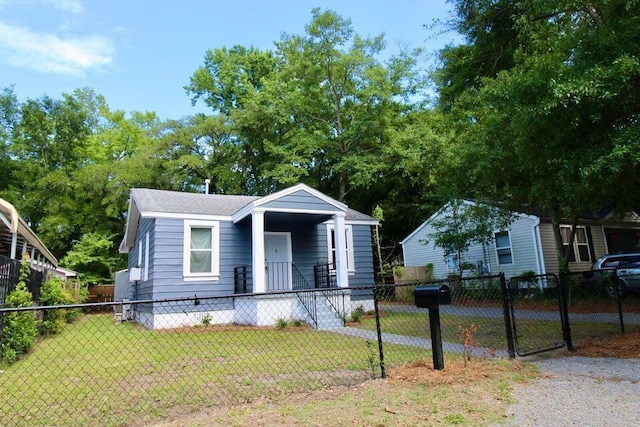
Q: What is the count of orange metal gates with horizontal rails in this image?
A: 0